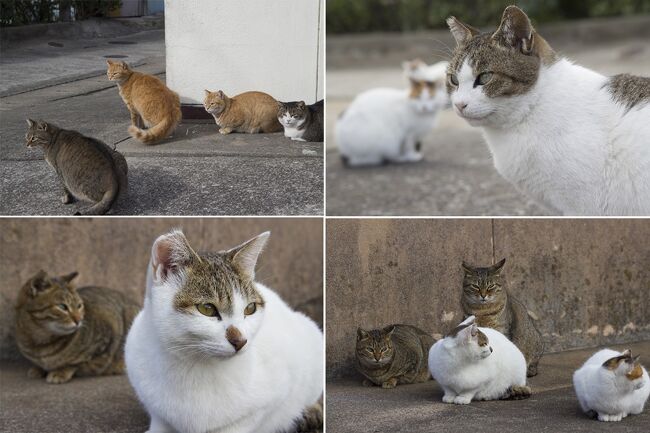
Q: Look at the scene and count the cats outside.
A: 12